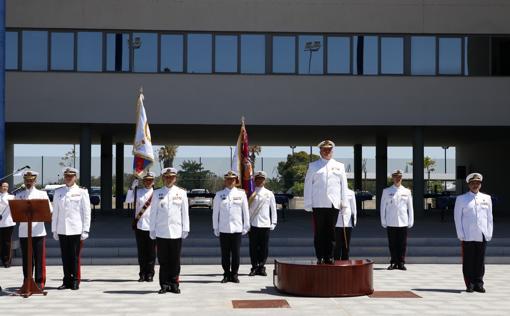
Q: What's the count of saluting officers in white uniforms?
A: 0